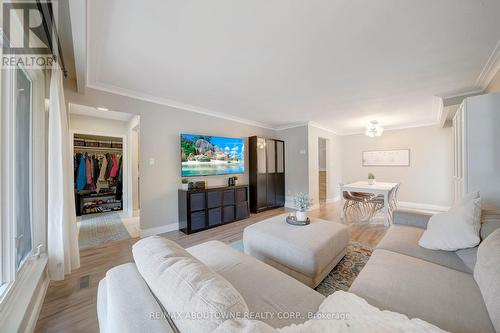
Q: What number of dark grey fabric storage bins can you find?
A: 8